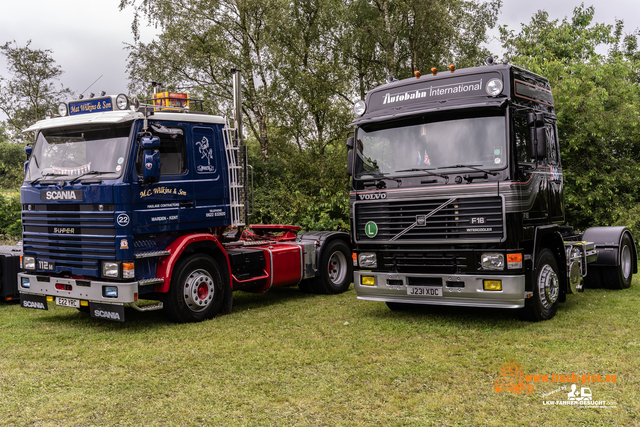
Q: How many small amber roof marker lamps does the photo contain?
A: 3